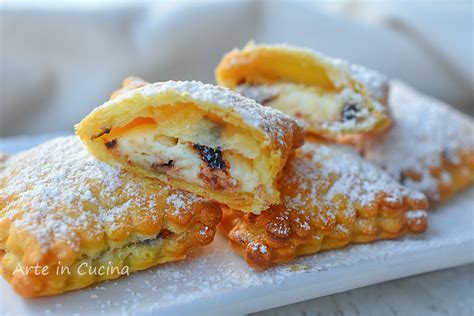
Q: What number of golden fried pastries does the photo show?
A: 5